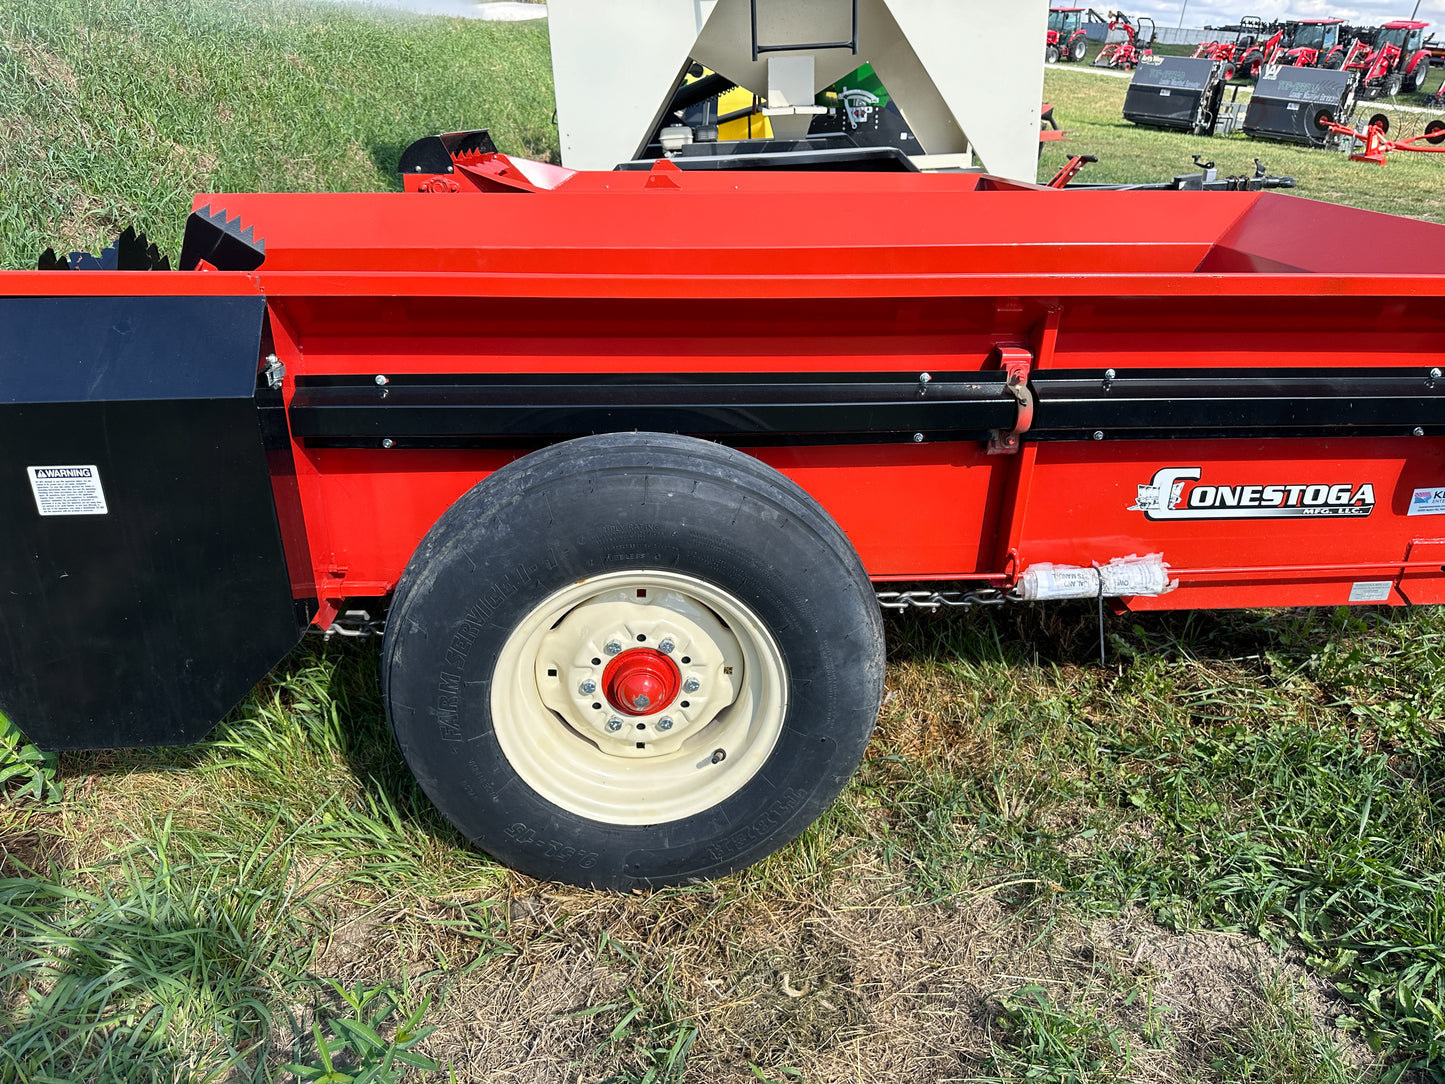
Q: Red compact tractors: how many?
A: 5